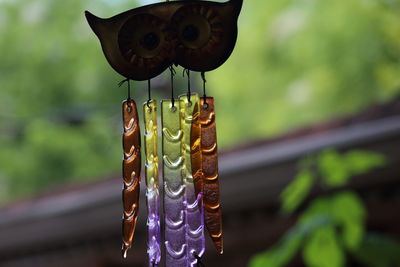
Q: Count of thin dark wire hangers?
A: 5